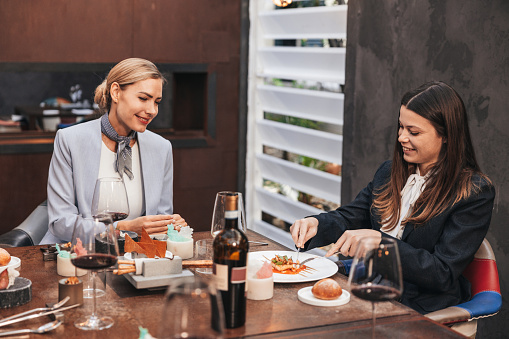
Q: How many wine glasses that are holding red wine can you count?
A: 3